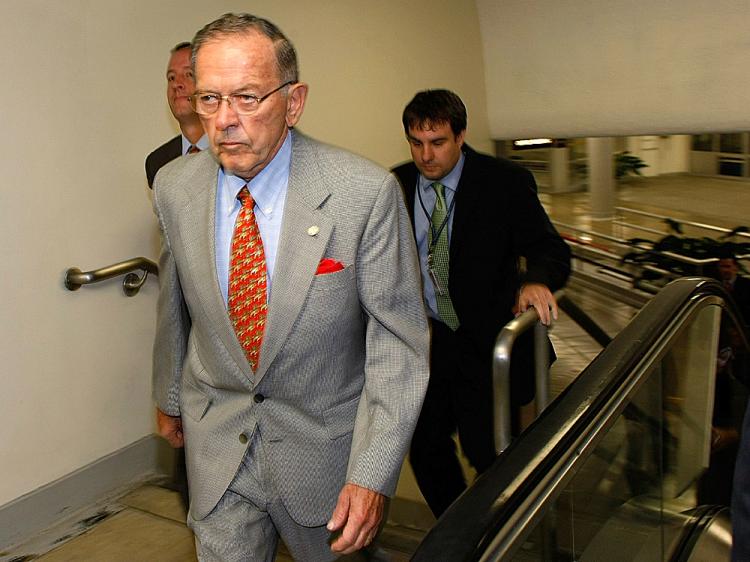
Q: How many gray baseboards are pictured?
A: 1